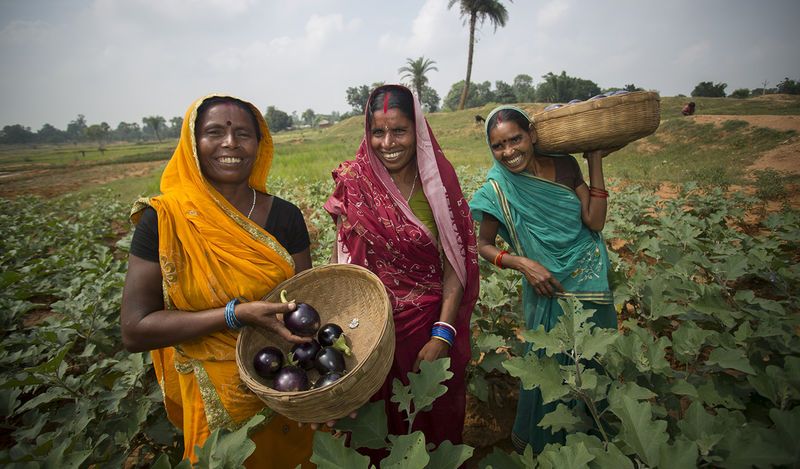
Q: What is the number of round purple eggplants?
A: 7